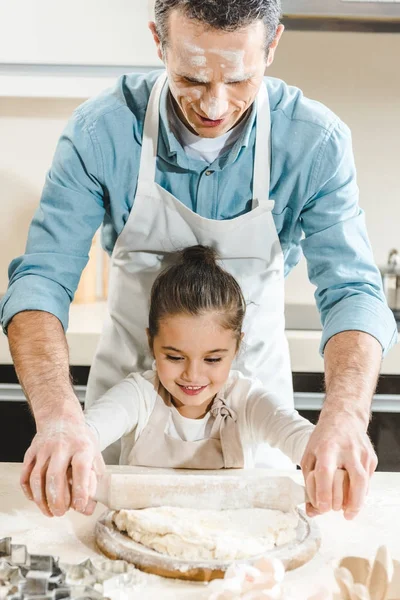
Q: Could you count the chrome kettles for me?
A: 1